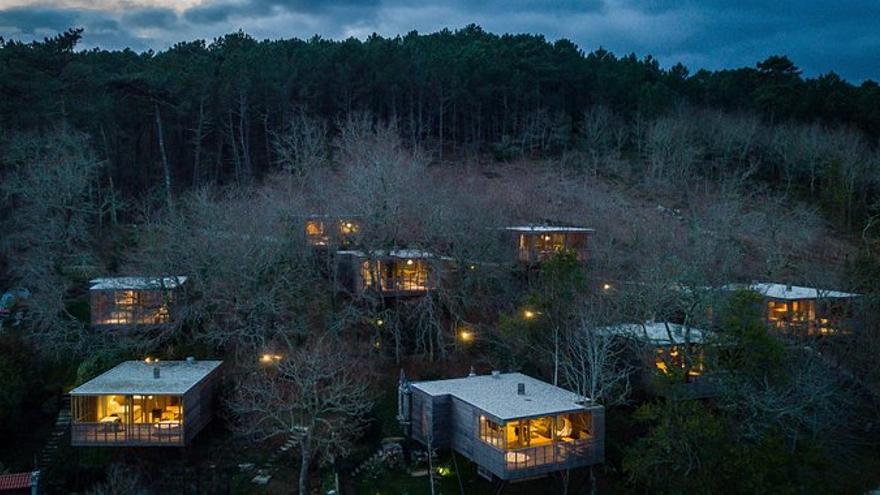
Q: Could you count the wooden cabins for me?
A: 8